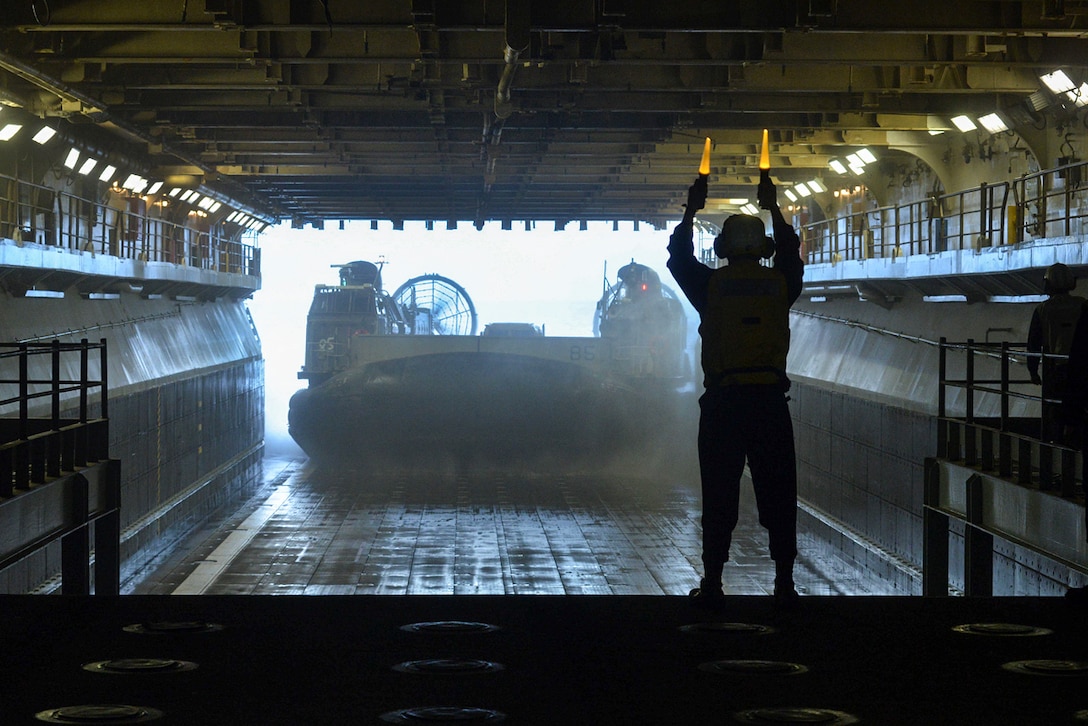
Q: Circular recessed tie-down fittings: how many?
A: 11